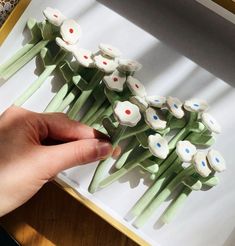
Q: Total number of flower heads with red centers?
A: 10